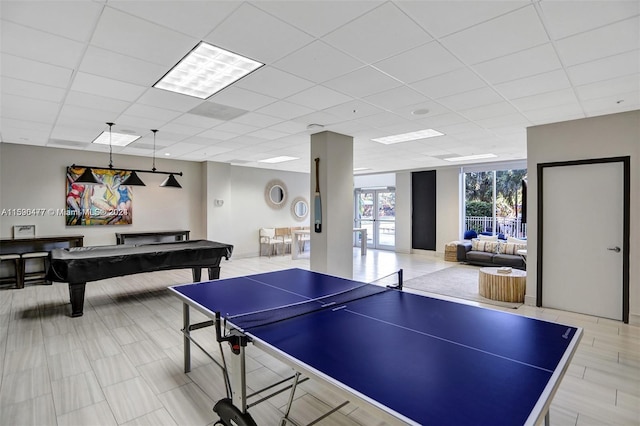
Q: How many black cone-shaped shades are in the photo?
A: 3